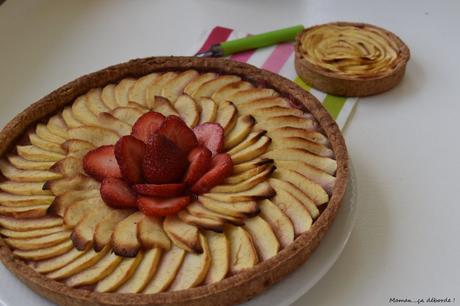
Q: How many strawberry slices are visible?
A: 10